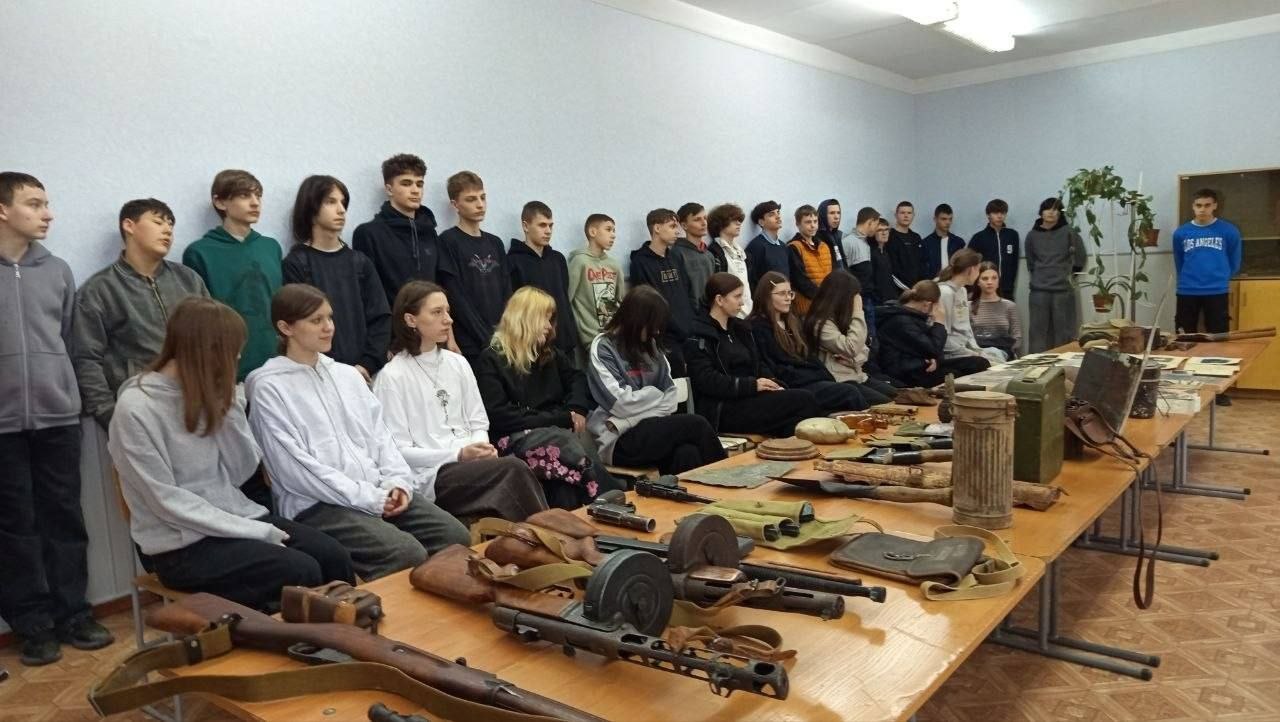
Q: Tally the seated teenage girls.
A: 11